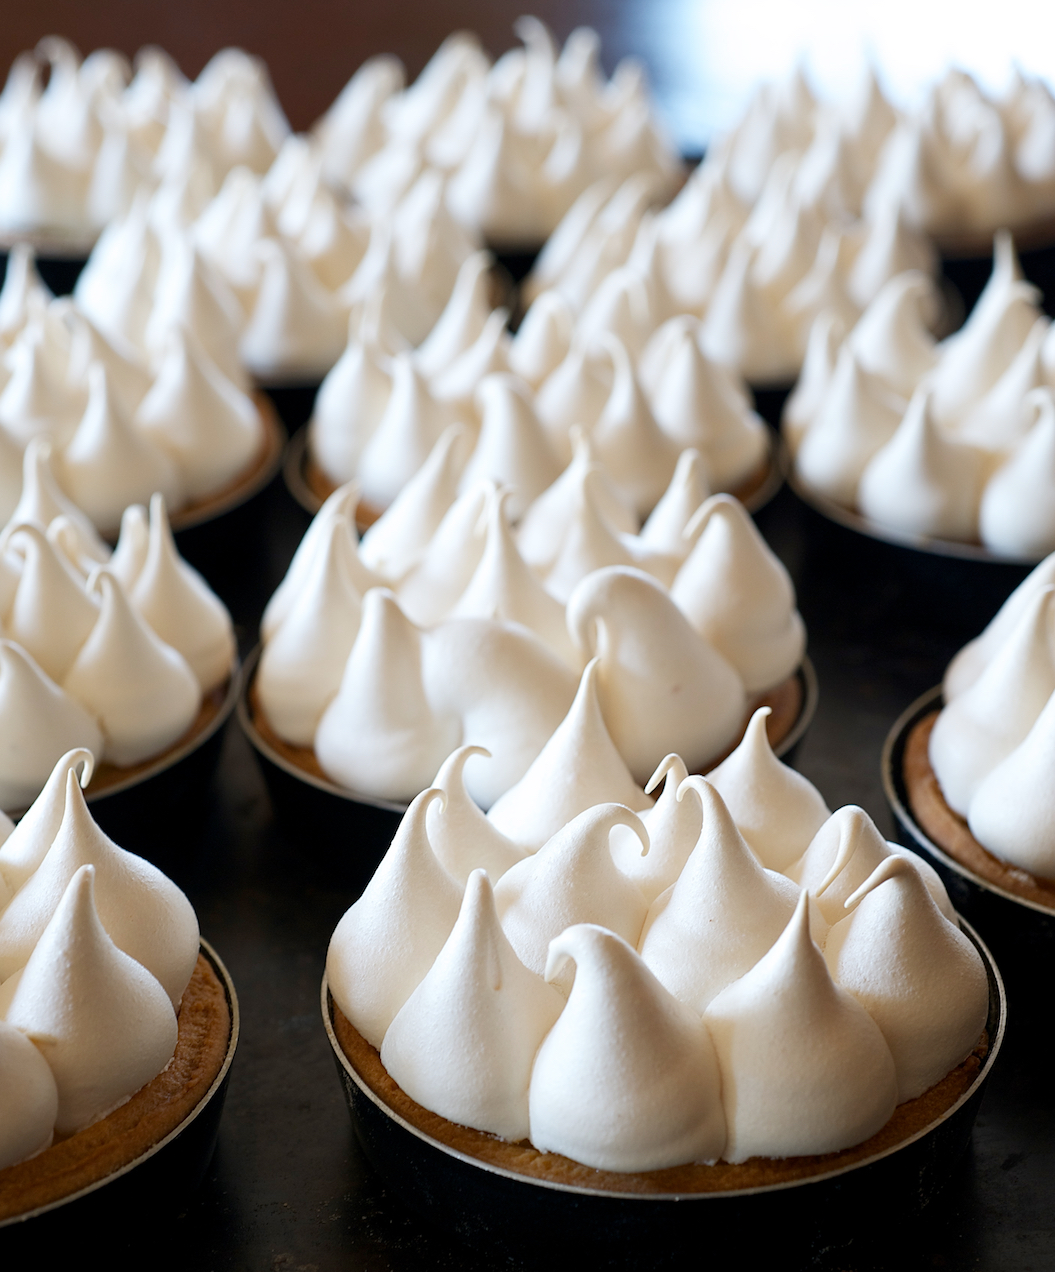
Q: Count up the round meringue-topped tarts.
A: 13